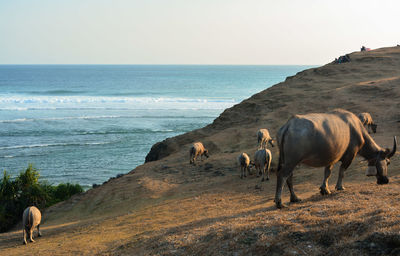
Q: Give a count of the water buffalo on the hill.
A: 7